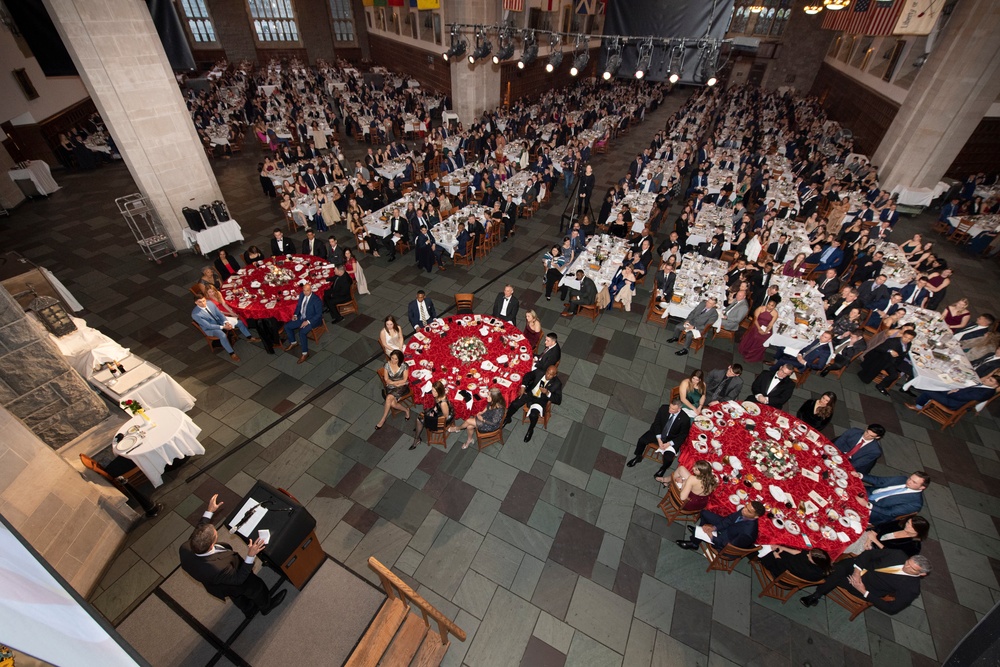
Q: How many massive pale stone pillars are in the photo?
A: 3